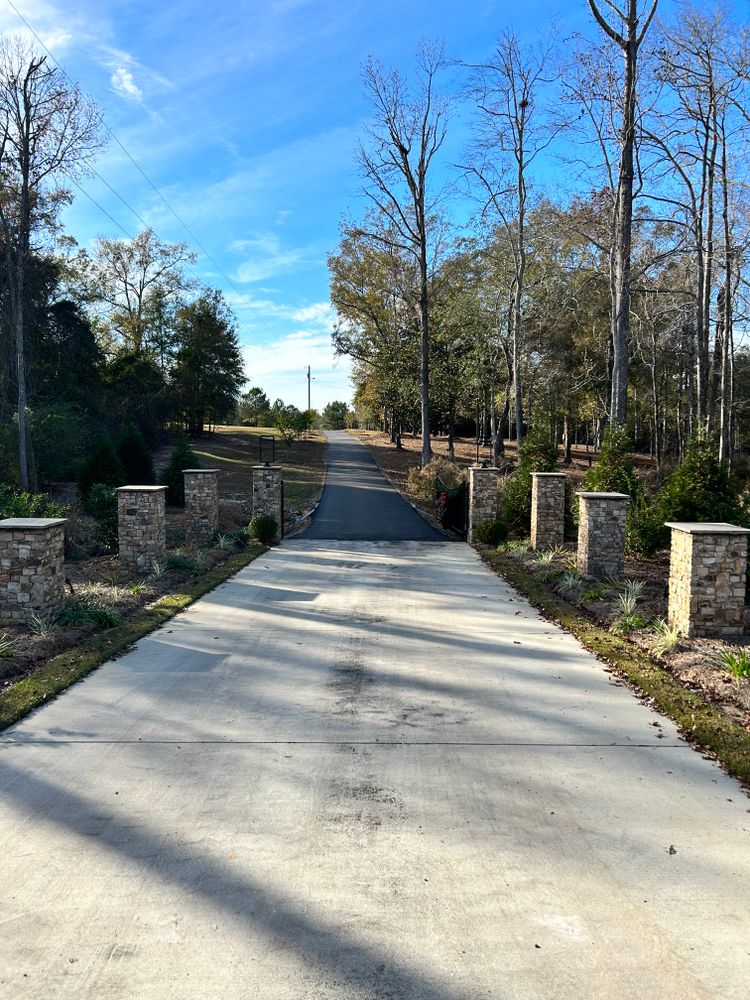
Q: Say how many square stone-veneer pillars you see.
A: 8